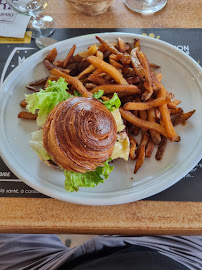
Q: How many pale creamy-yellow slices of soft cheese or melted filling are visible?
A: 2